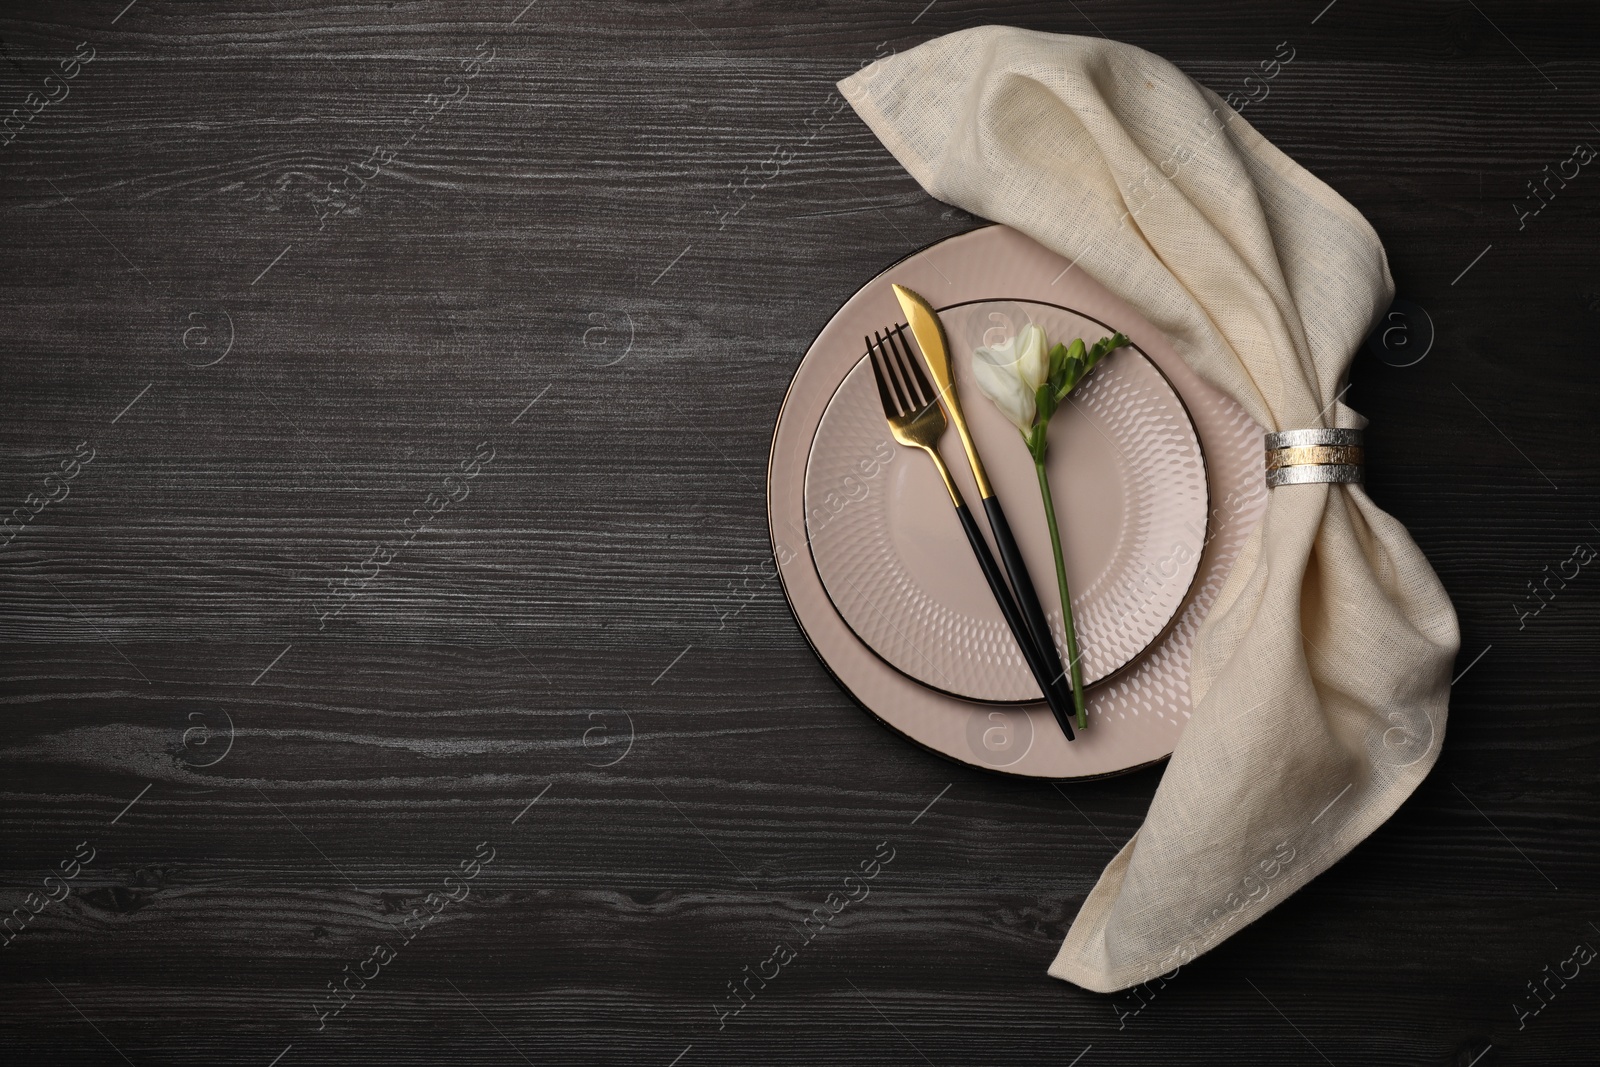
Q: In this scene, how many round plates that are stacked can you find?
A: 2